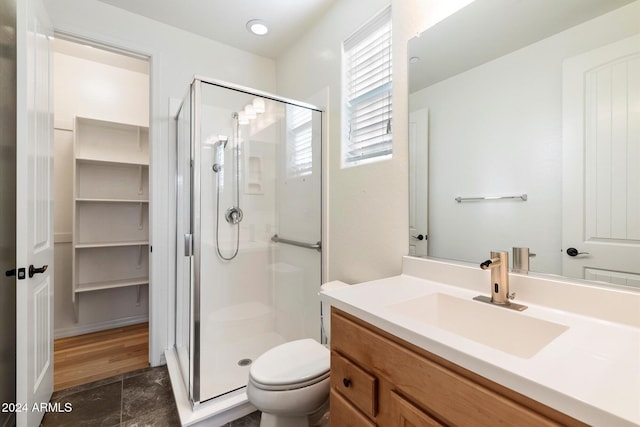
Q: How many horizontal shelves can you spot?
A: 5